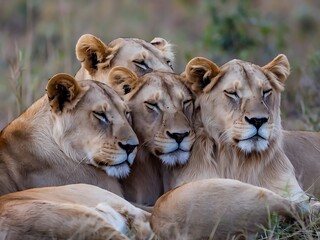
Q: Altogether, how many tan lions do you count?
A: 4